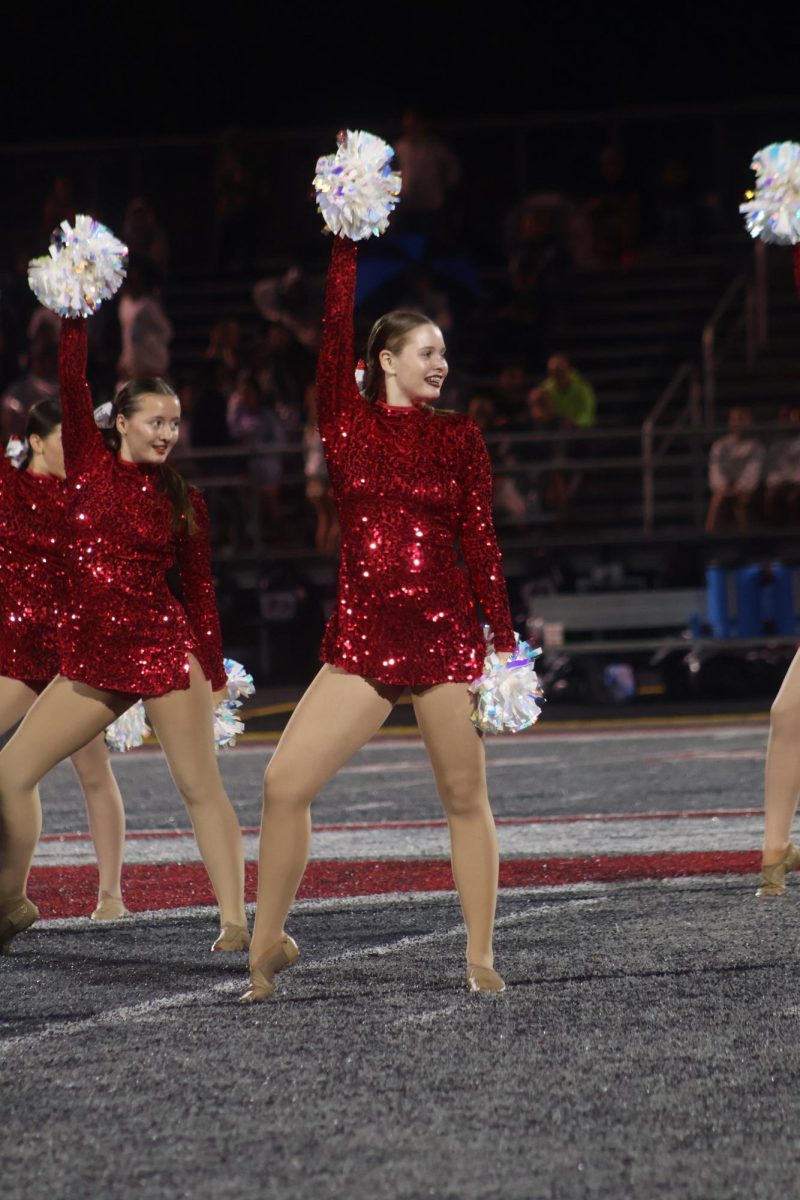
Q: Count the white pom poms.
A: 6